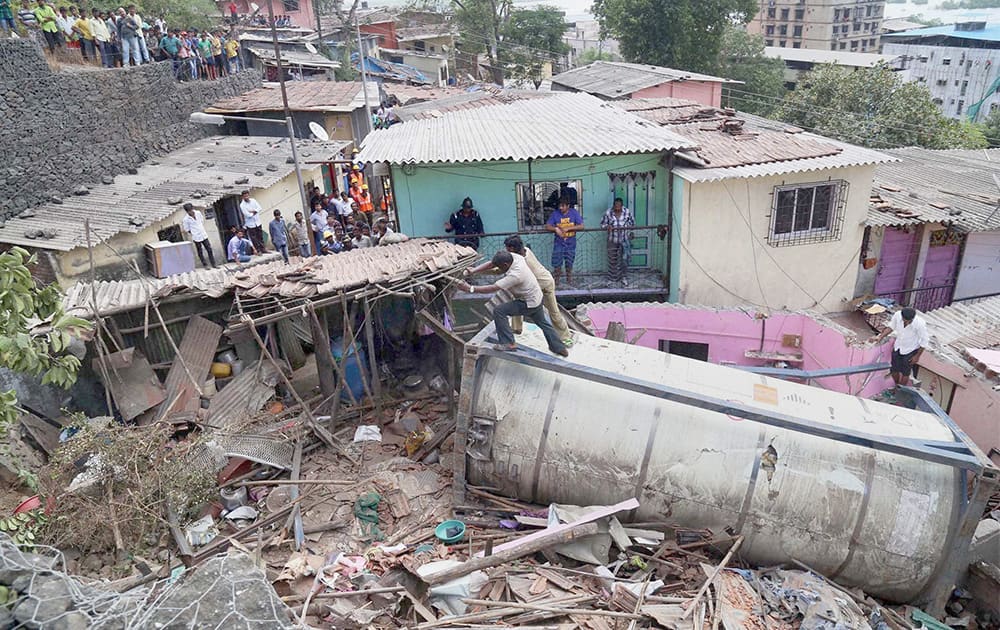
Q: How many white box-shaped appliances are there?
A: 1